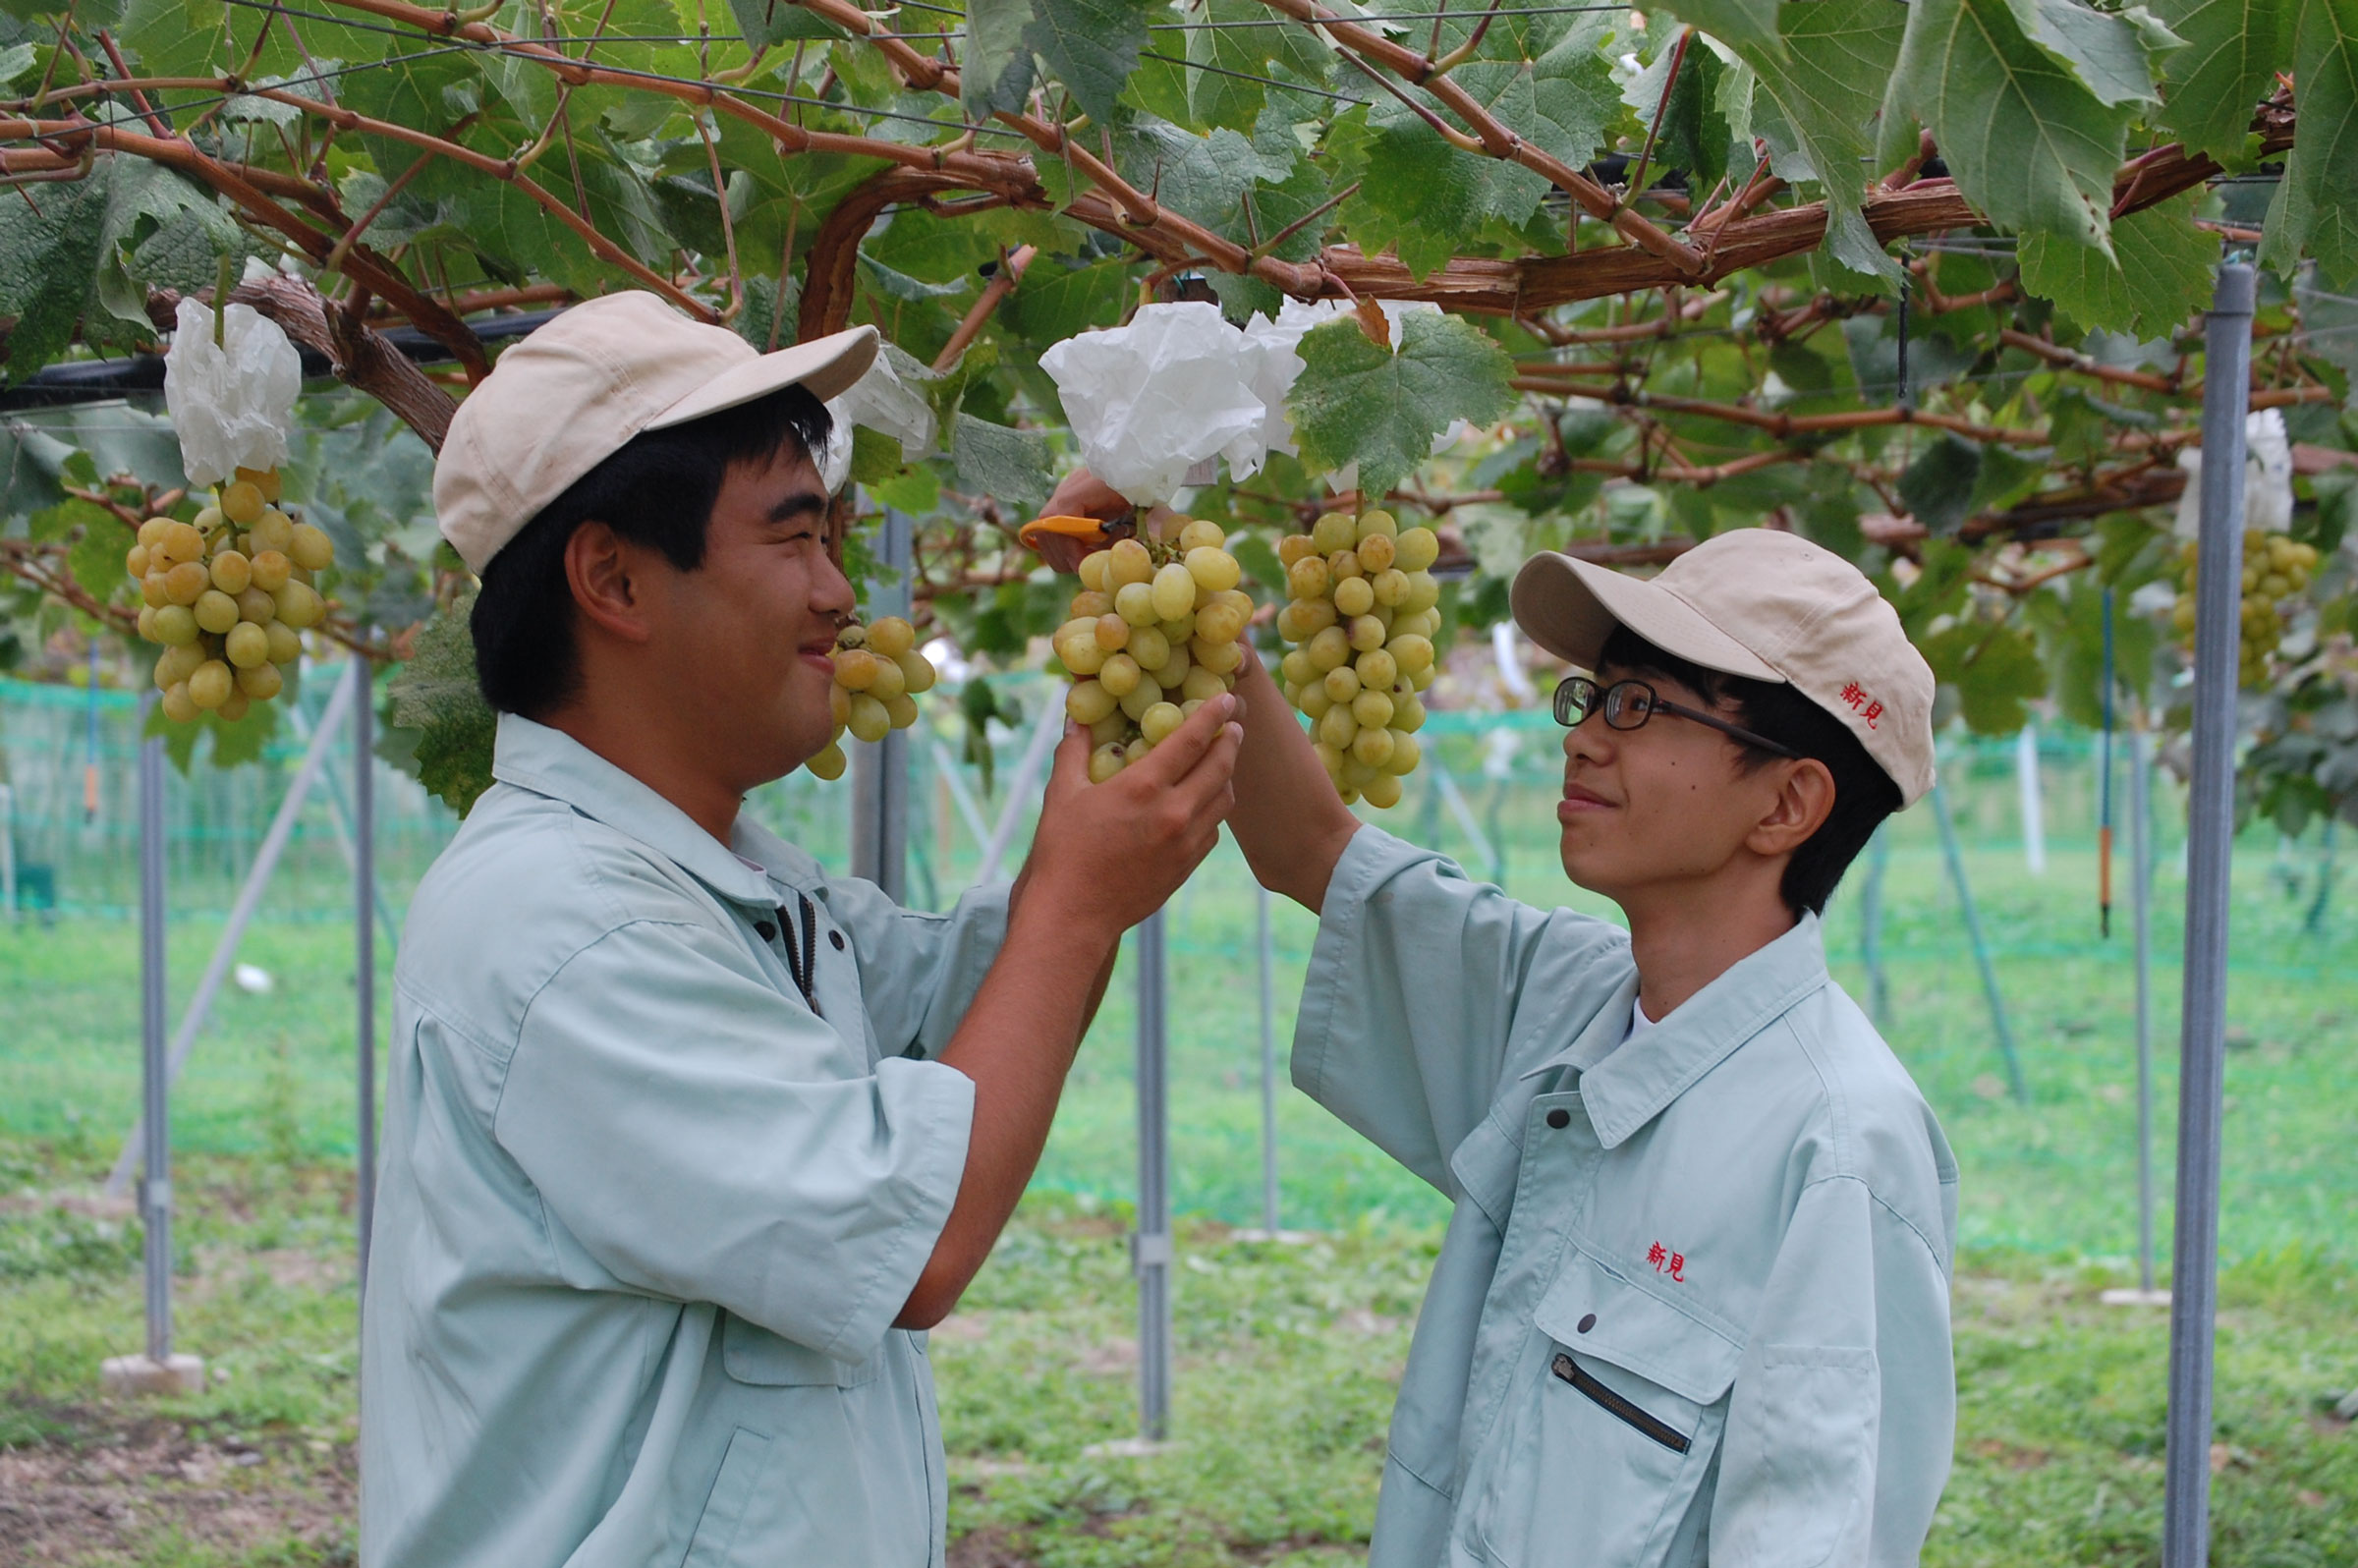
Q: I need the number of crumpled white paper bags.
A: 5